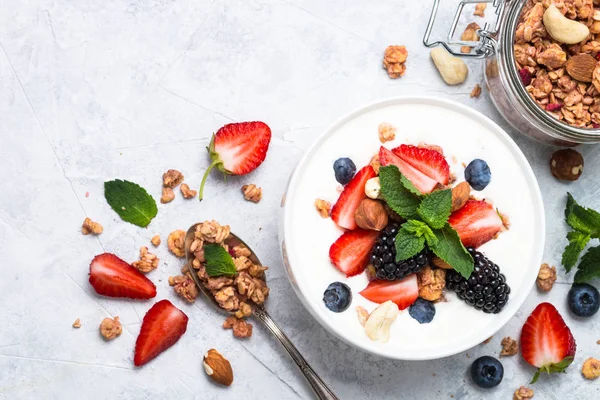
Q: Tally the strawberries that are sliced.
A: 10